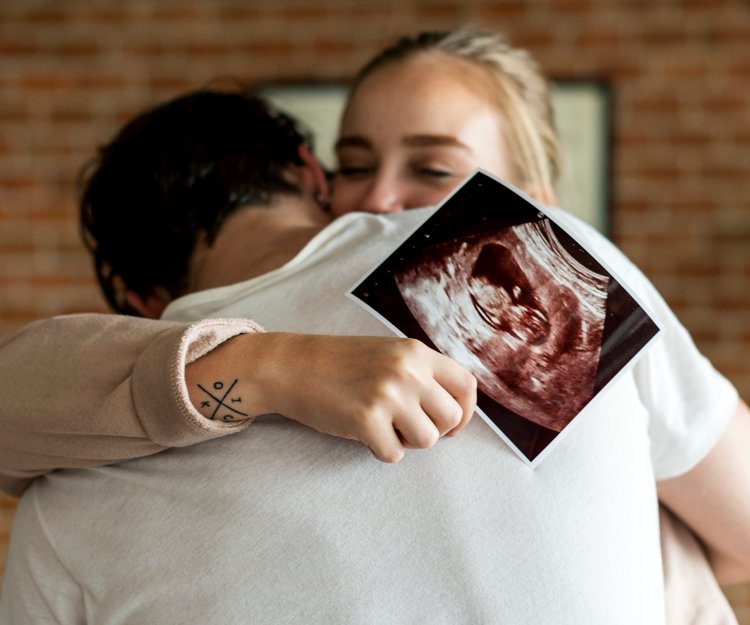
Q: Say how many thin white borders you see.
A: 1